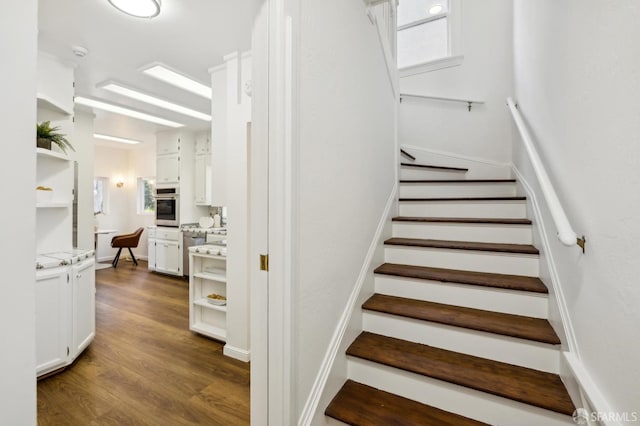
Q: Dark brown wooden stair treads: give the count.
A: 10